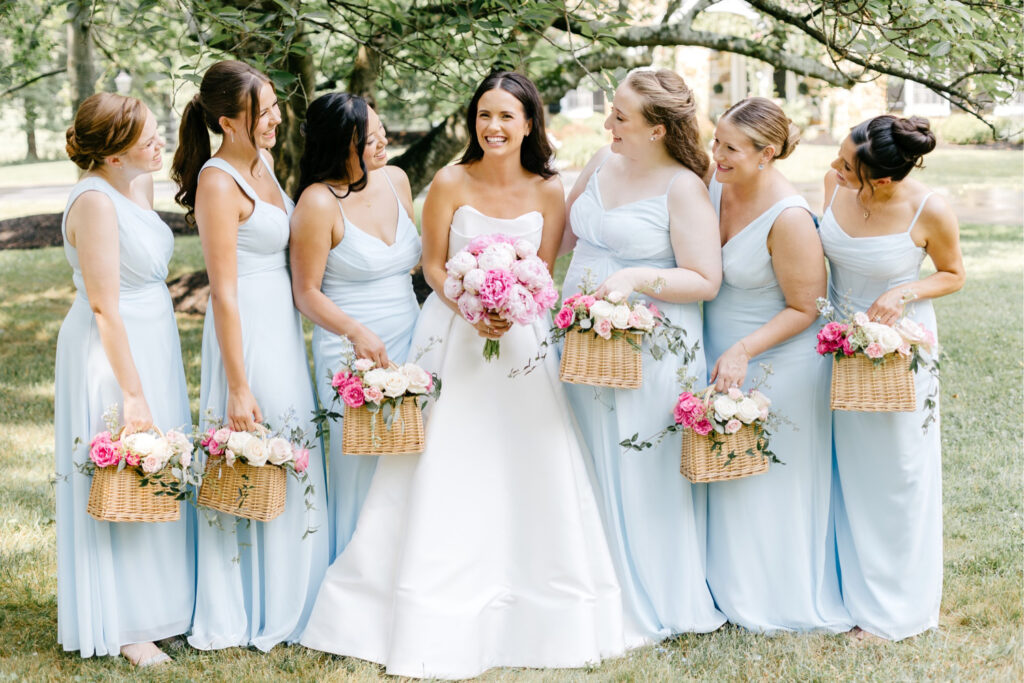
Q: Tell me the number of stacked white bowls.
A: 0